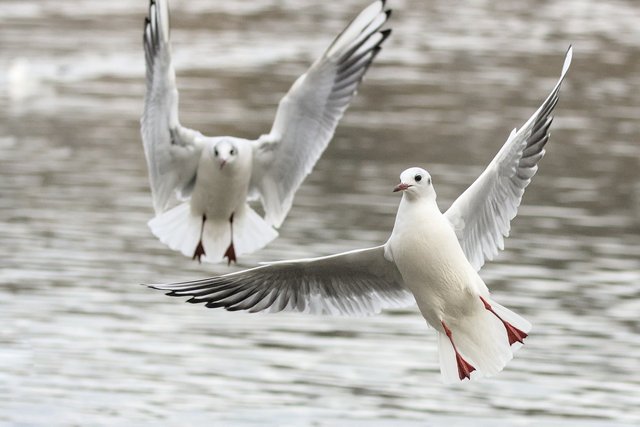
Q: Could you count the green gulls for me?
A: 0